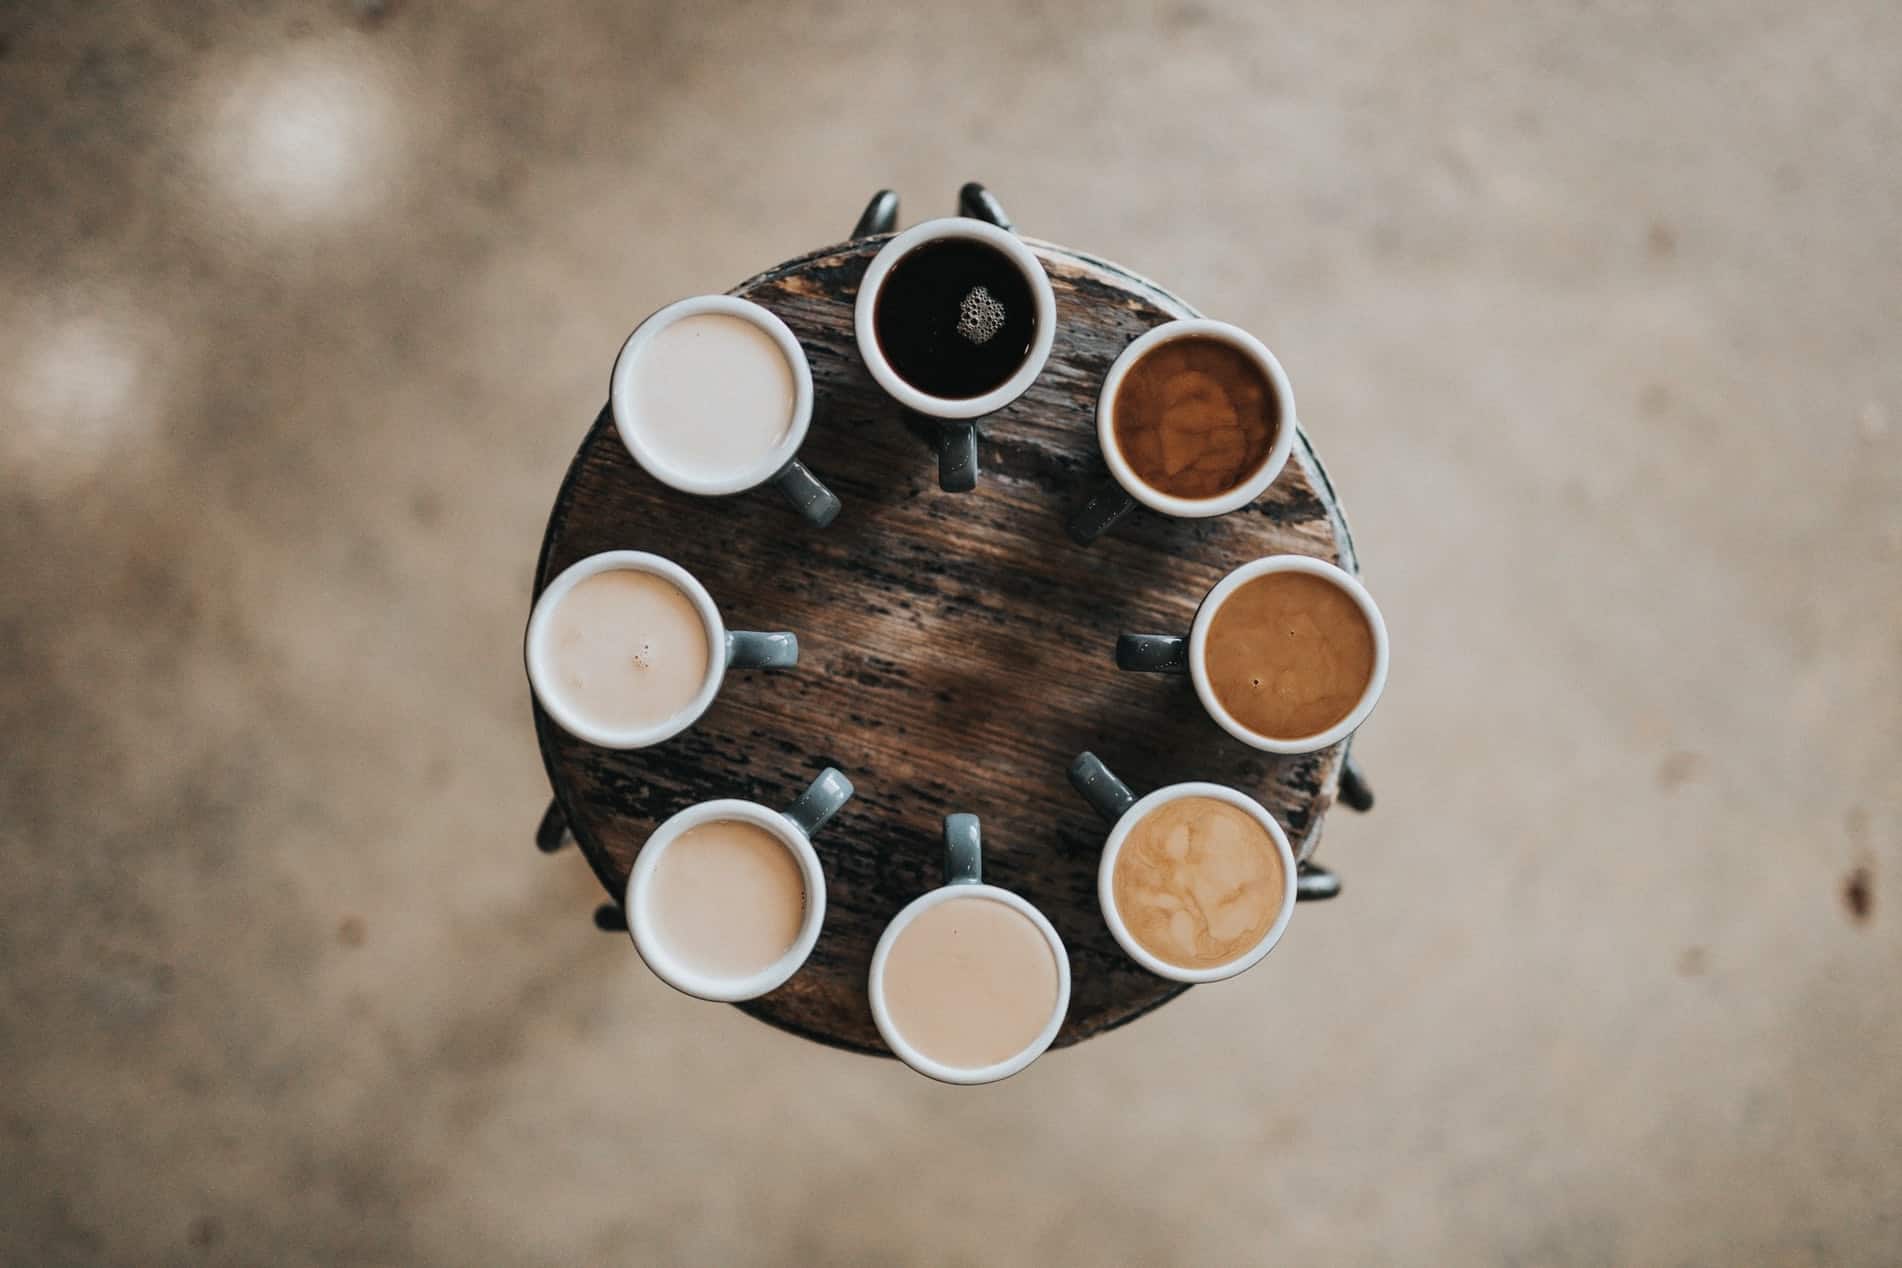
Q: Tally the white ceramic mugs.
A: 8